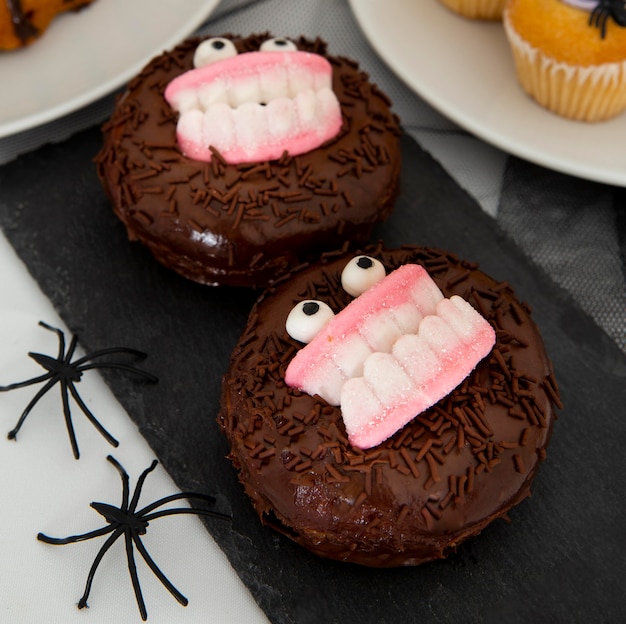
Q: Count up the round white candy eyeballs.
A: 4